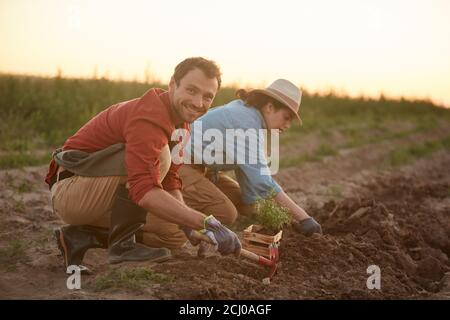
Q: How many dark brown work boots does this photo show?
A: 2